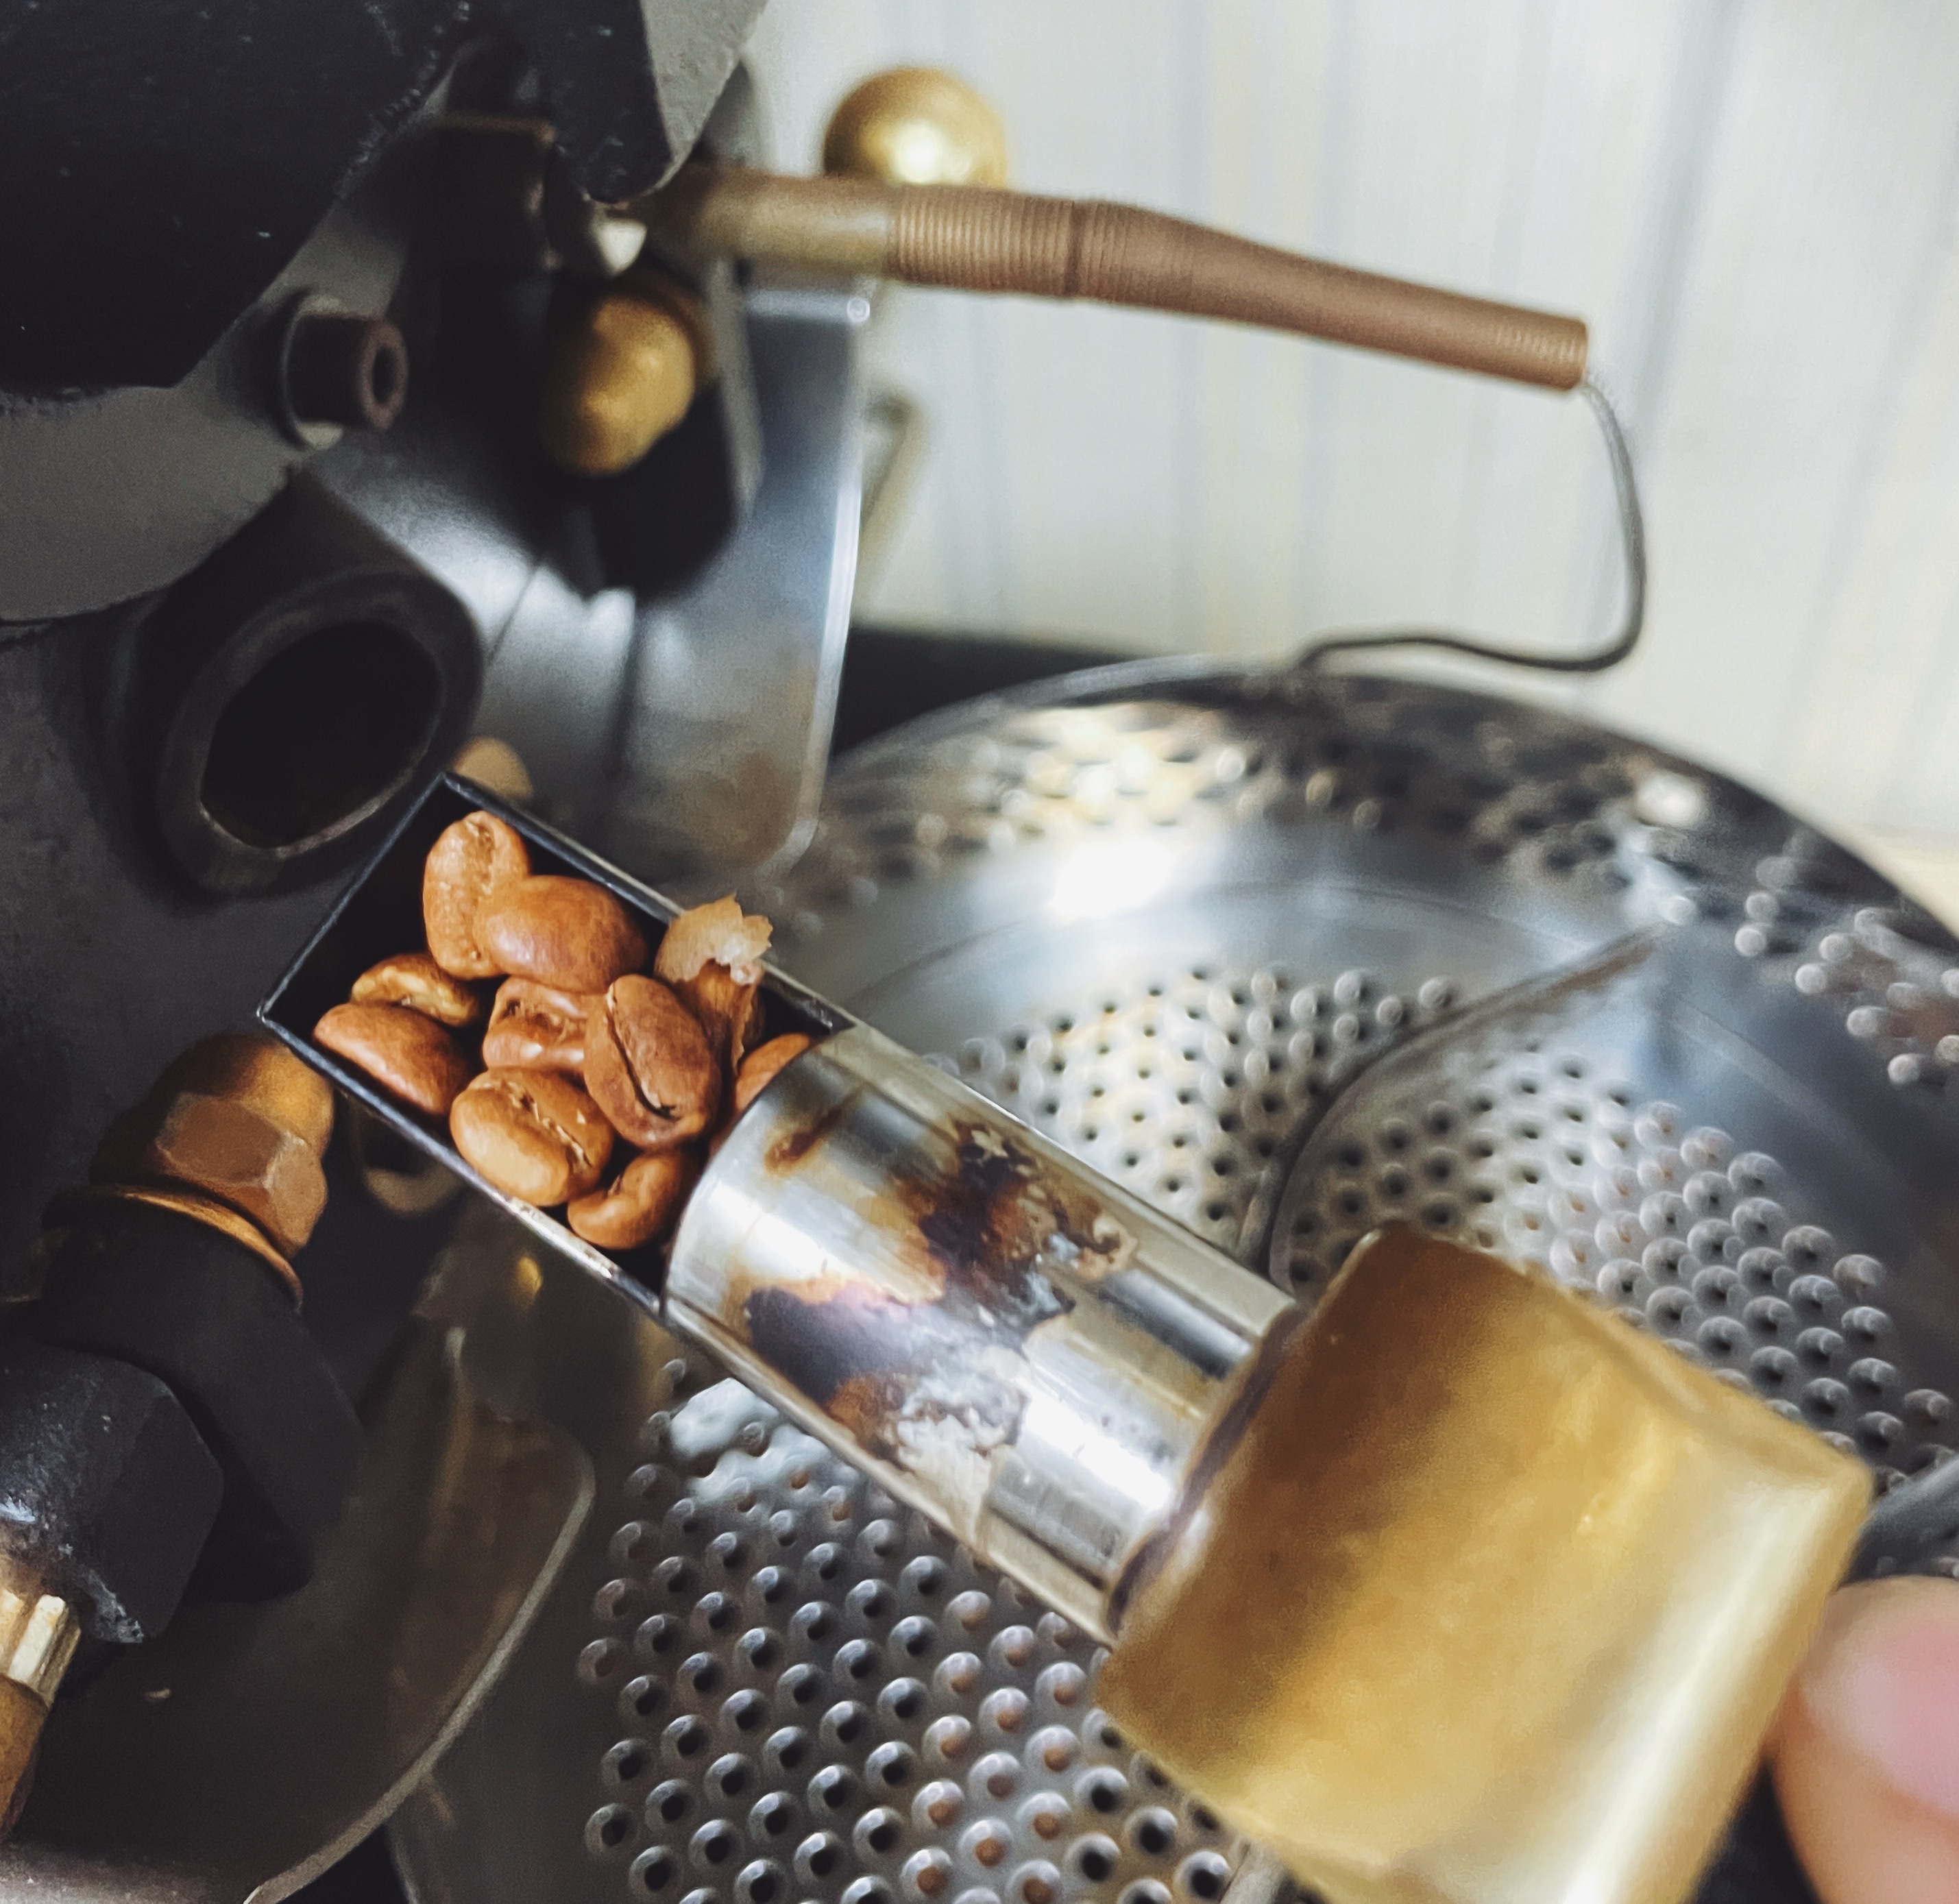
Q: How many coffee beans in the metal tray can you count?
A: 10